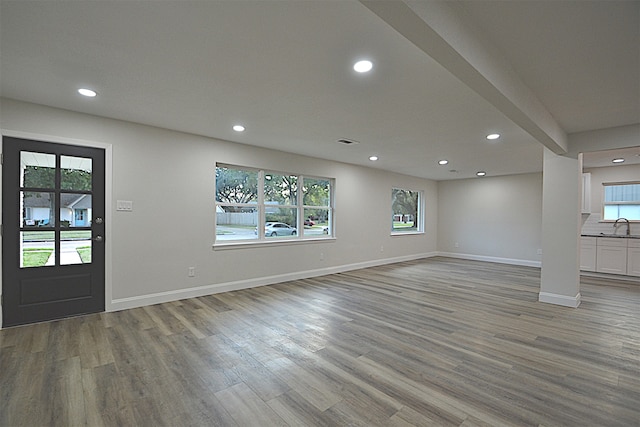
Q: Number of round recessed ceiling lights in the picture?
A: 8